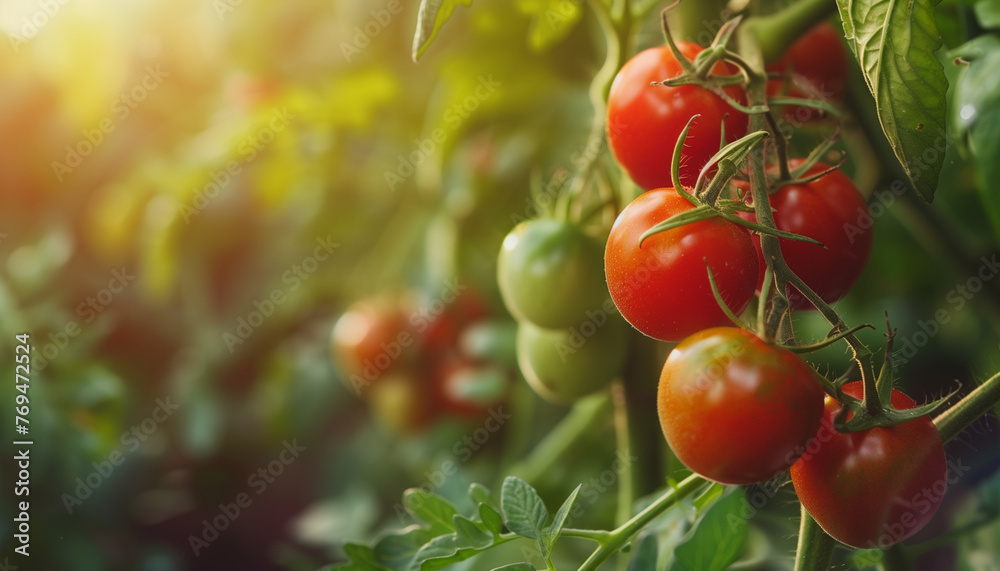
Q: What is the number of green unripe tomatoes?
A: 2